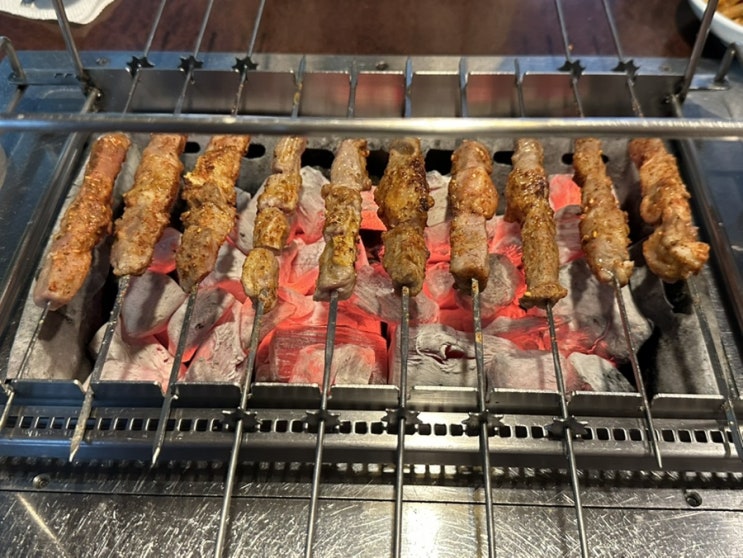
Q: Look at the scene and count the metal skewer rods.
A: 10